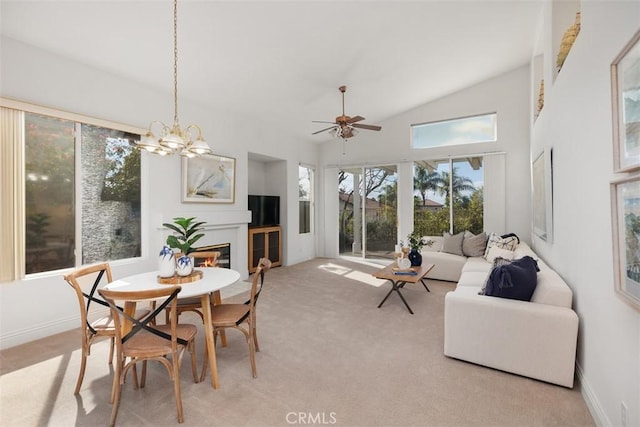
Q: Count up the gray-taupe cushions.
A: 2